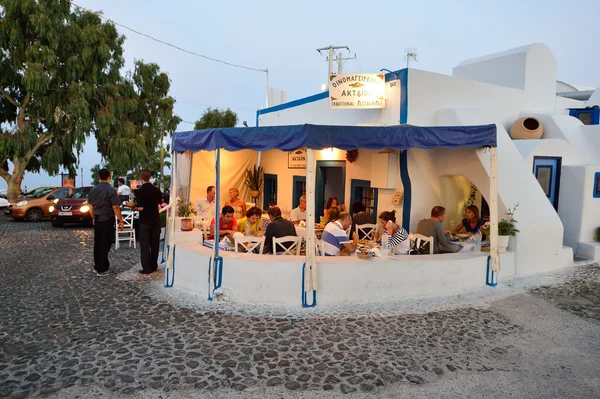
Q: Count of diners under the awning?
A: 13